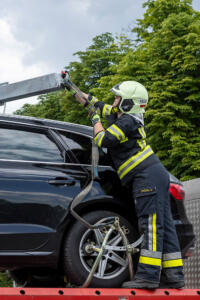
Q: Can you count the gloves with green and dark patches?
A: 2